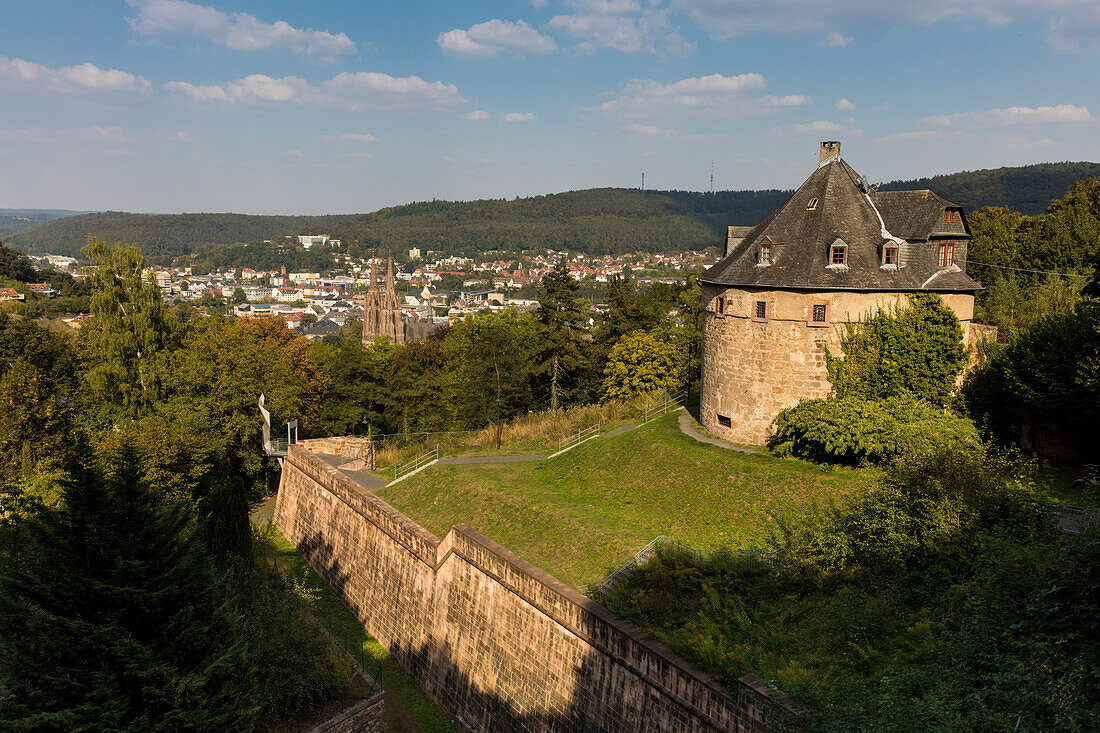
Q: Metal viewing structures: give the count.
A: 1